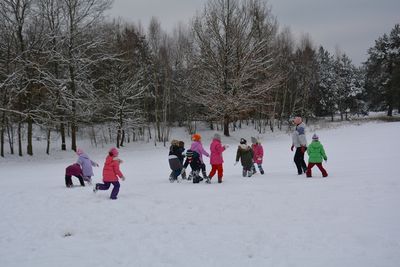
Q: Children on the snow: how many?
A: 11